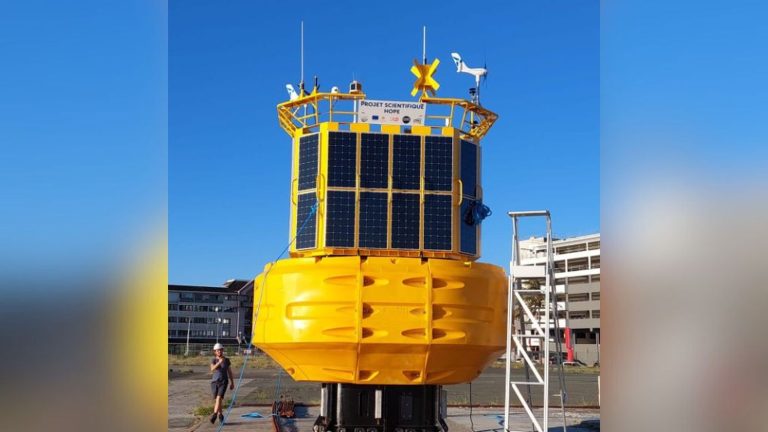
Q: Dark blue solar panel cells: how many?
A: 12